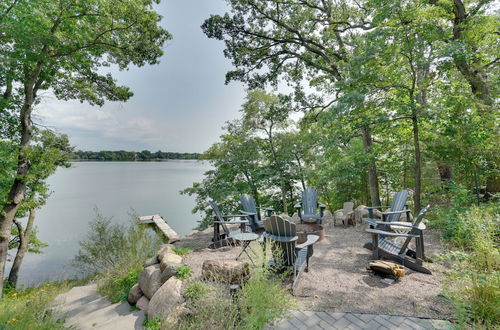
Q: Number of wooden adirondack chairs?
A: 6